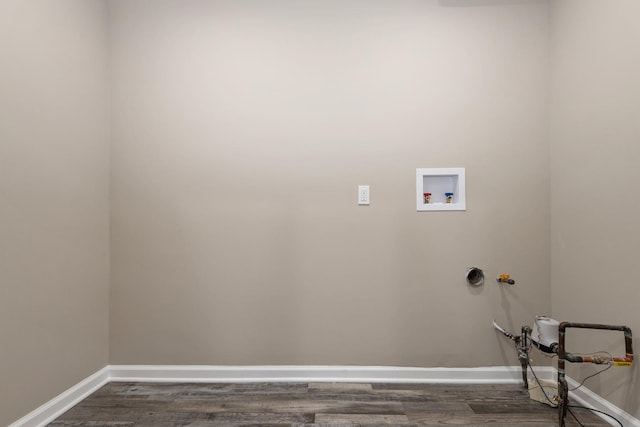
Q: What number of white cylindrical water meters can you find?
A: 1